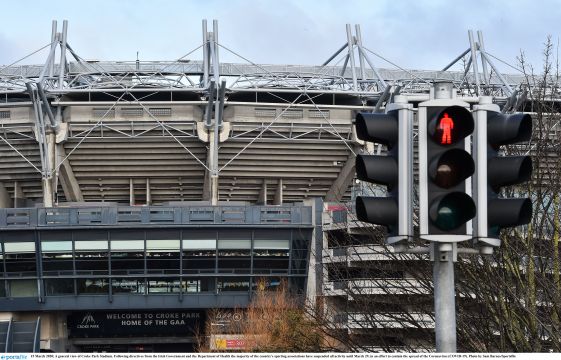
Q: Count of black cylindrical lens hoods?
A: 9